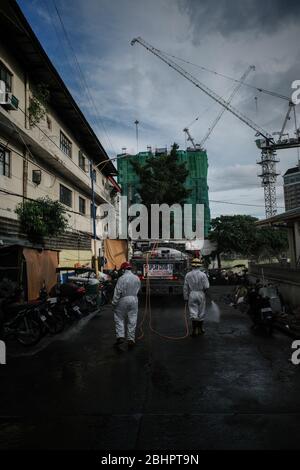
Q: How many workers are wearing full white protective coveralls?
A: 2